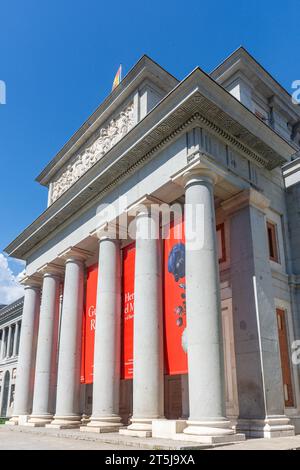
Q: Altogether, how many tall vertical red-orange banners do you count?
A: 3